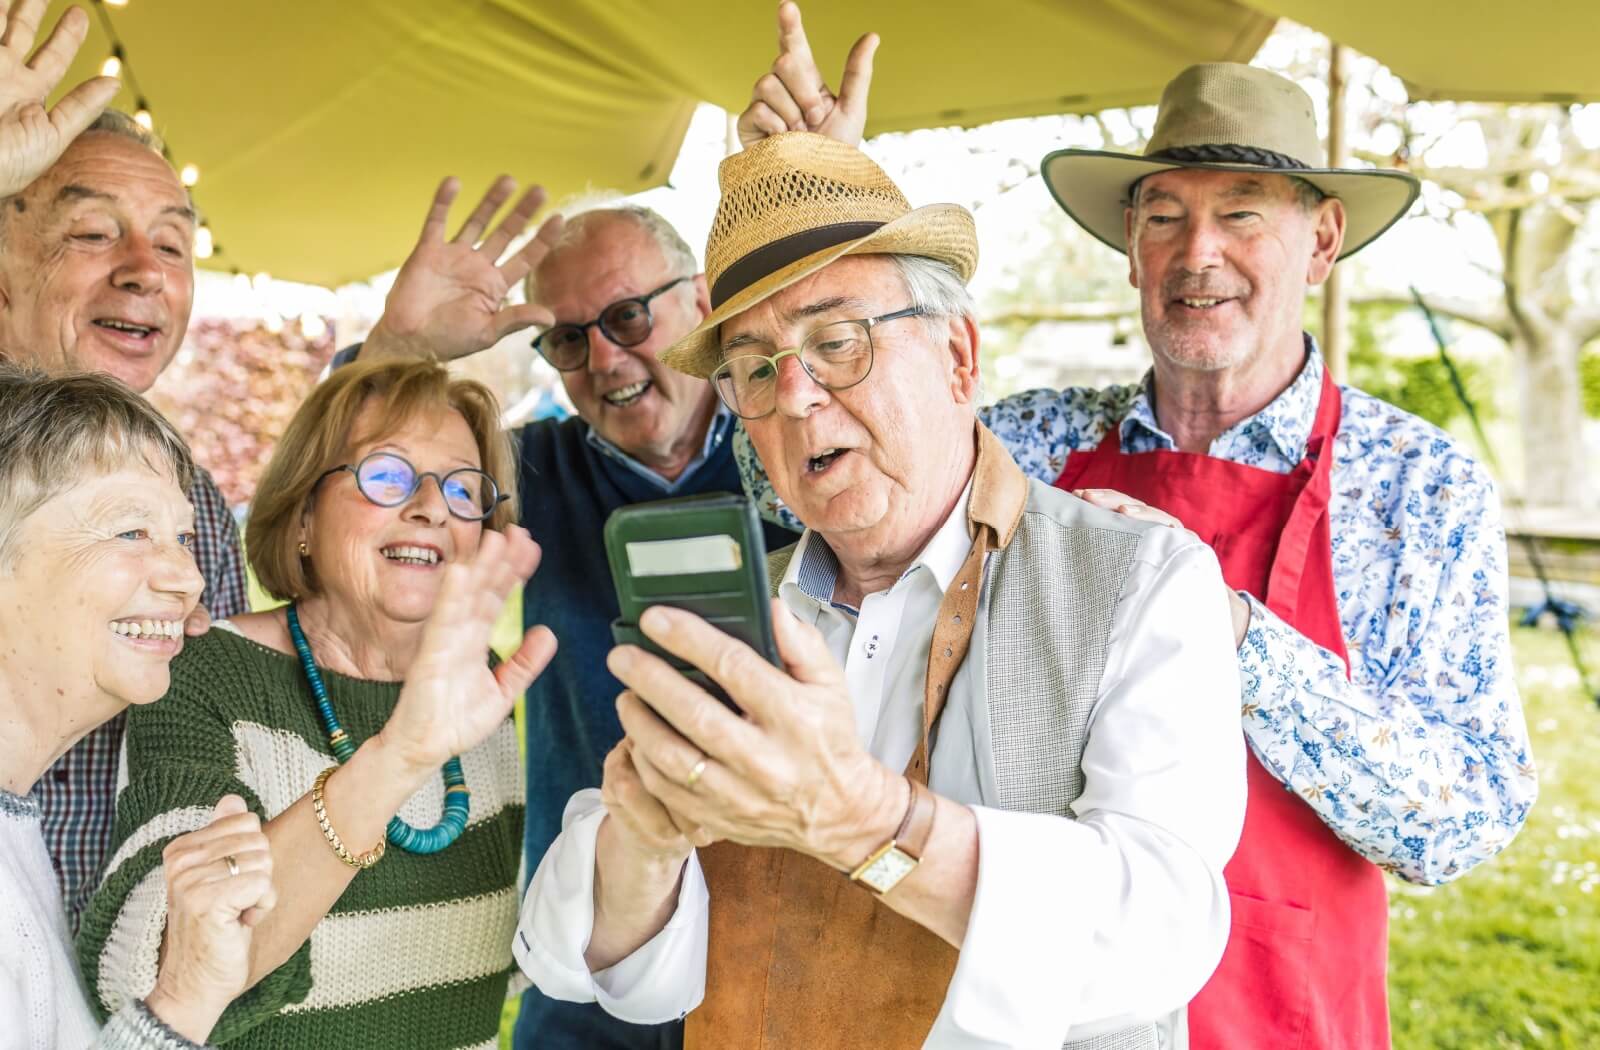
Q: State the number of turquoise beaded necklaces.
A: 1